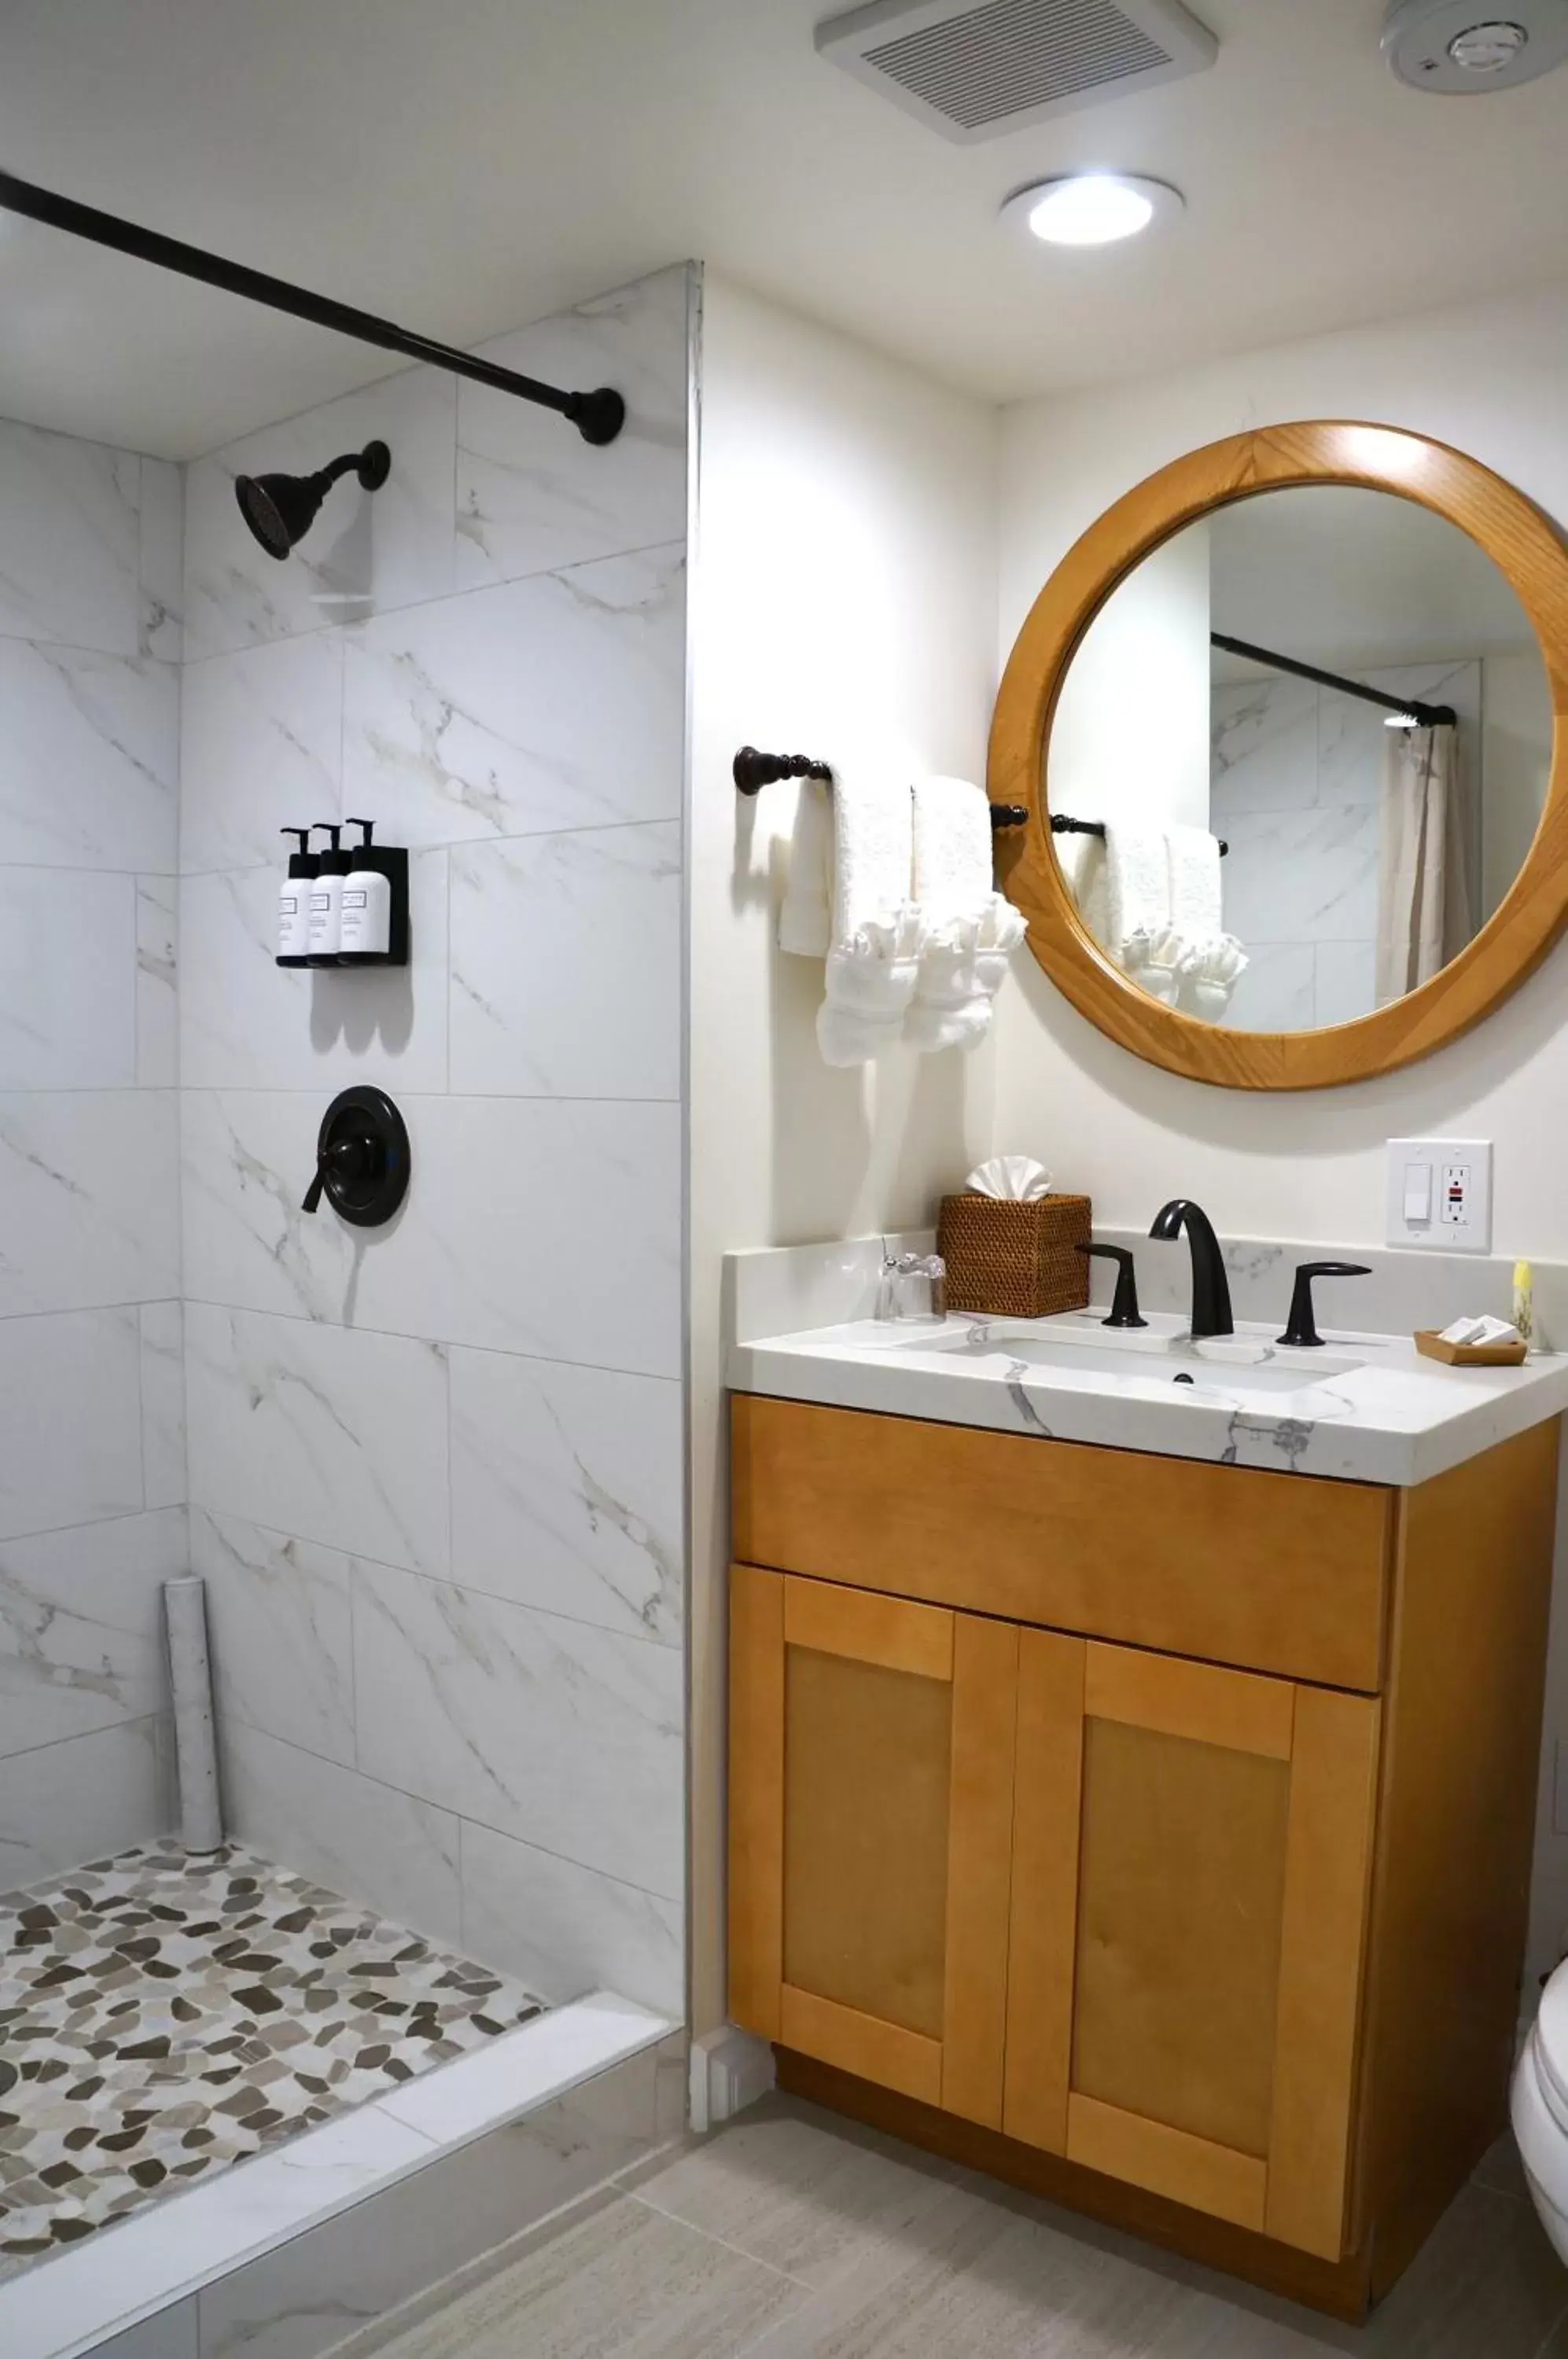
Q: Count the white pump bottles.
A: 3